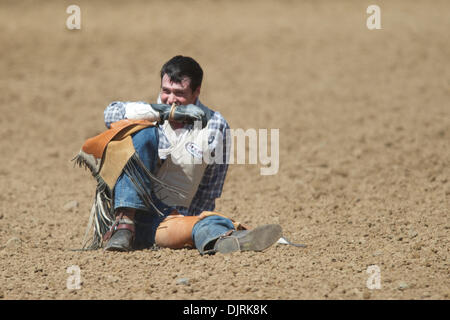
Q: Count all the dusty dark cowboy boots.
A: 2